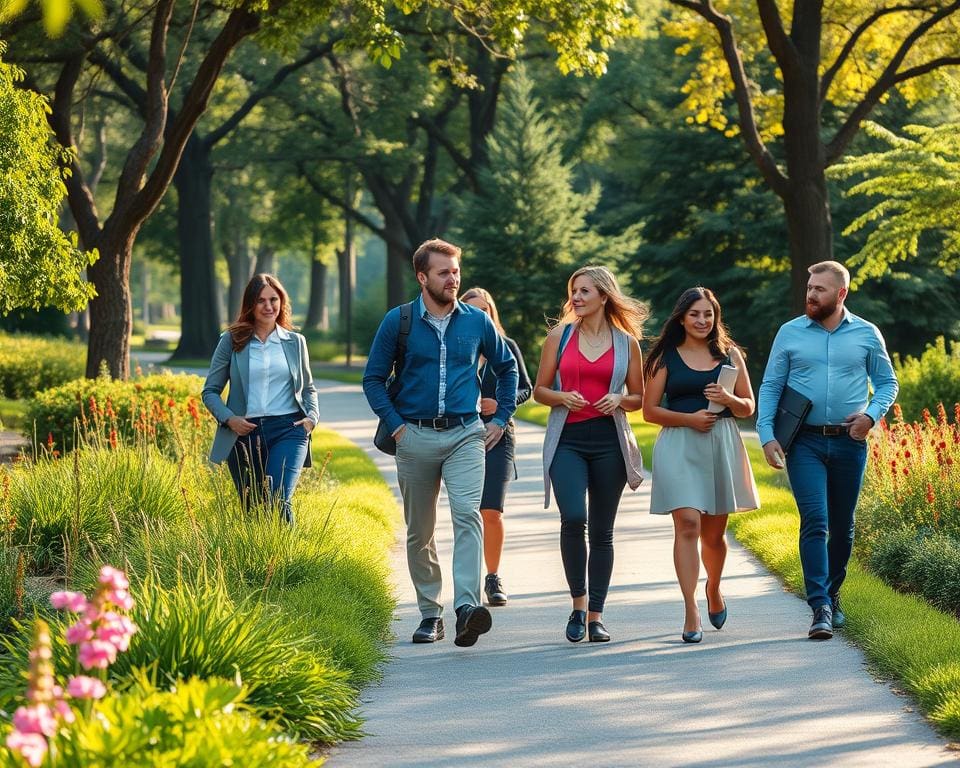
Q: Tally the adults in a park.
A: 6